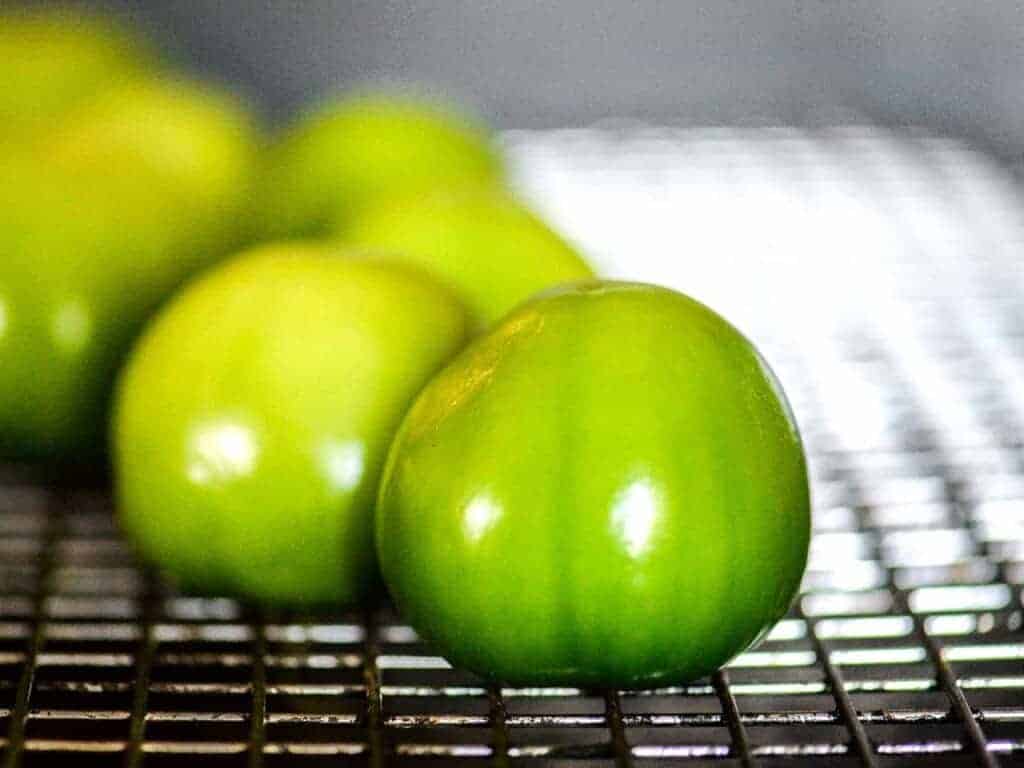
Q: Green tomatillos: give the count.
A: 6